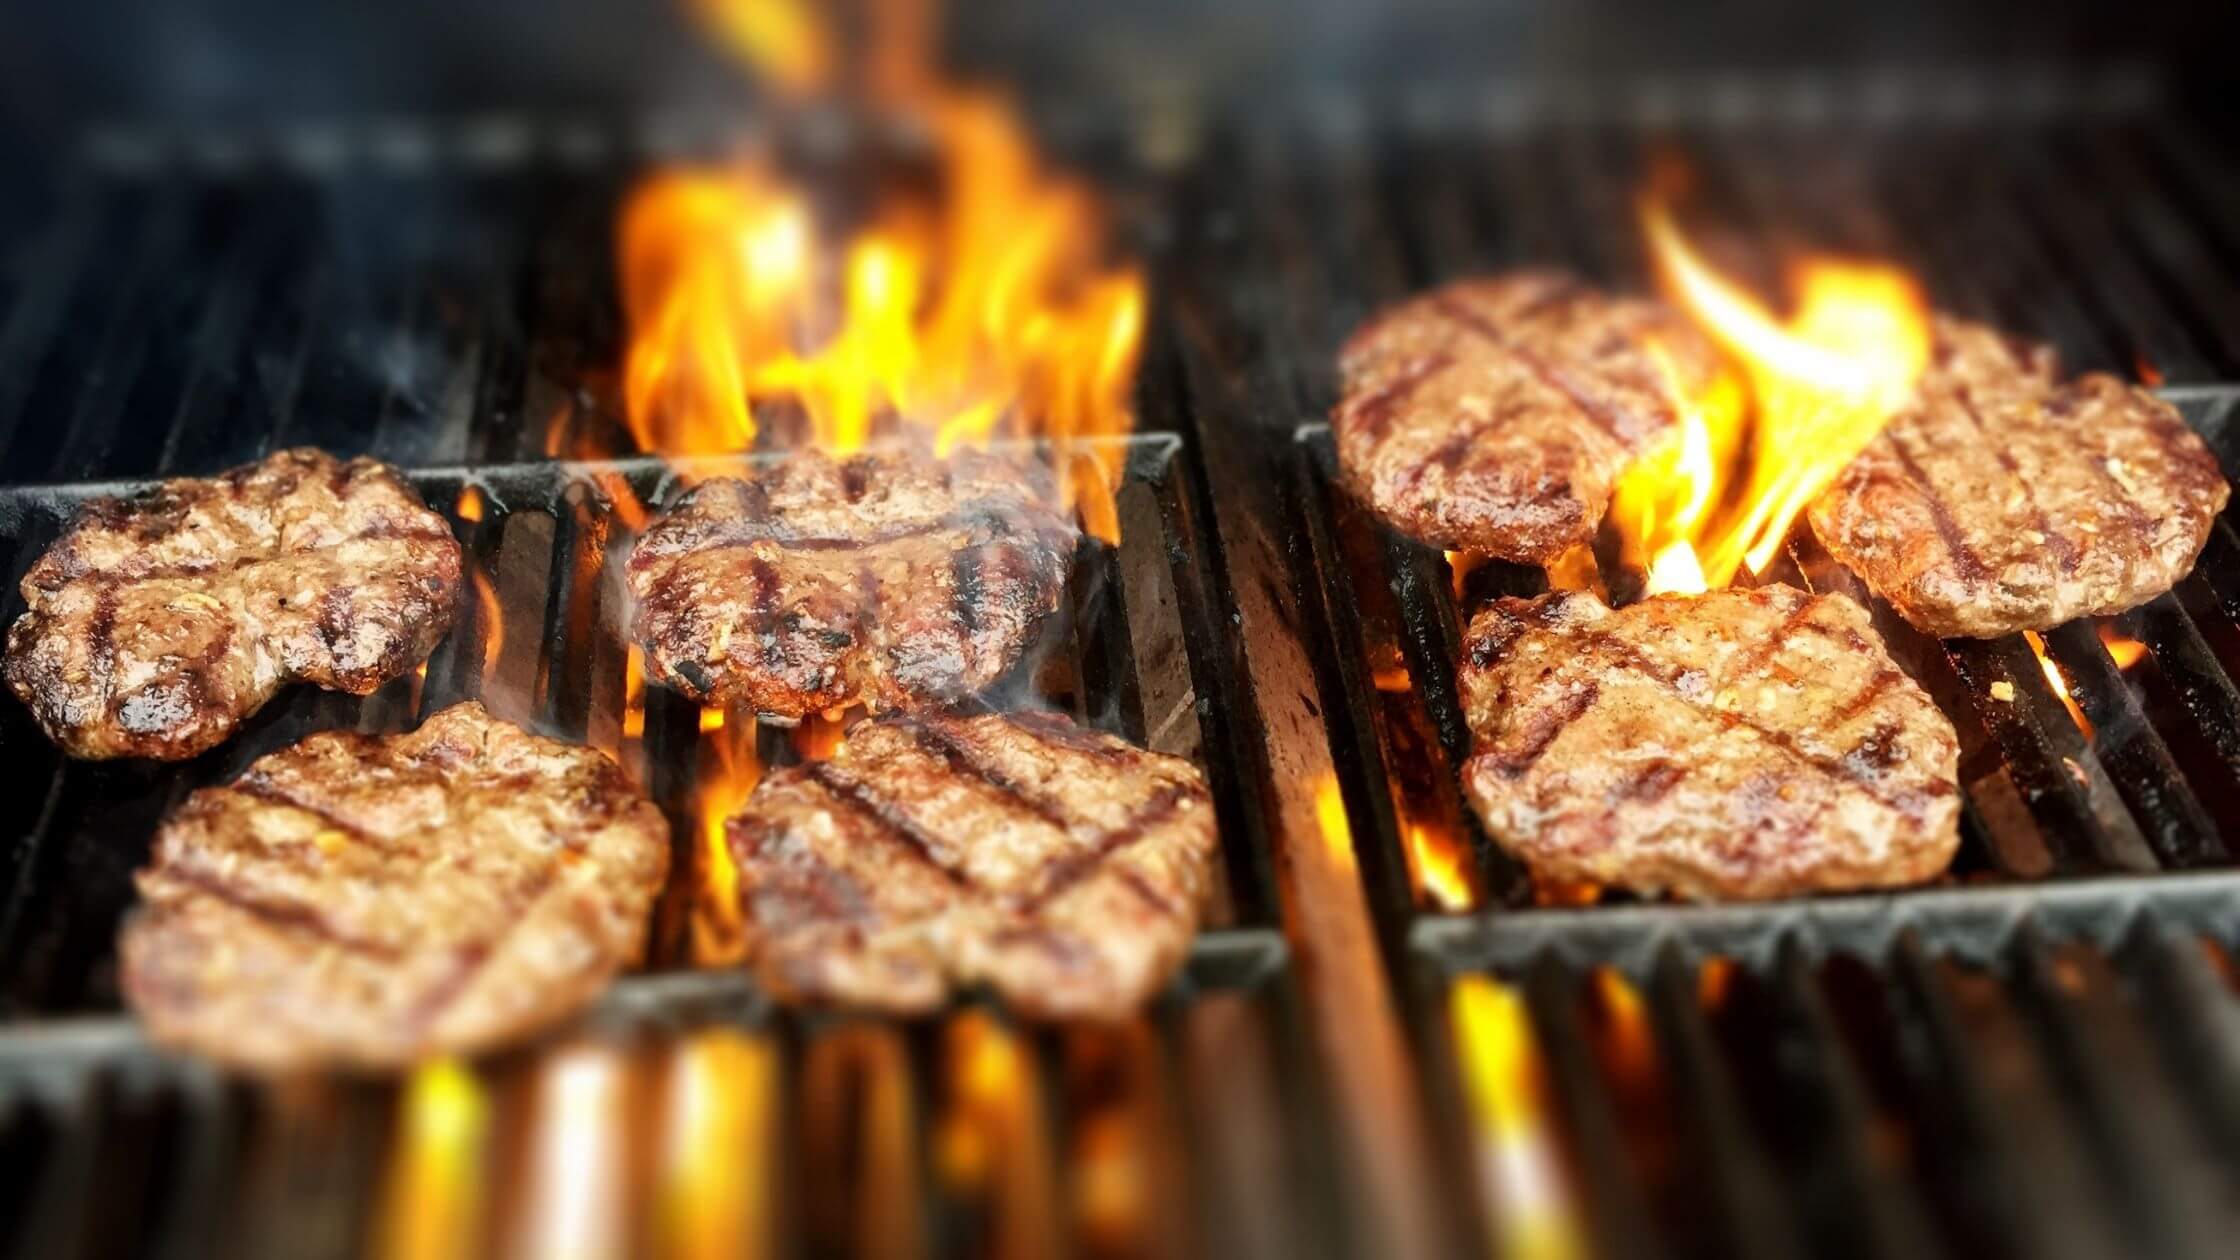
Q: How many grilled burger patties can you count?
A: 7